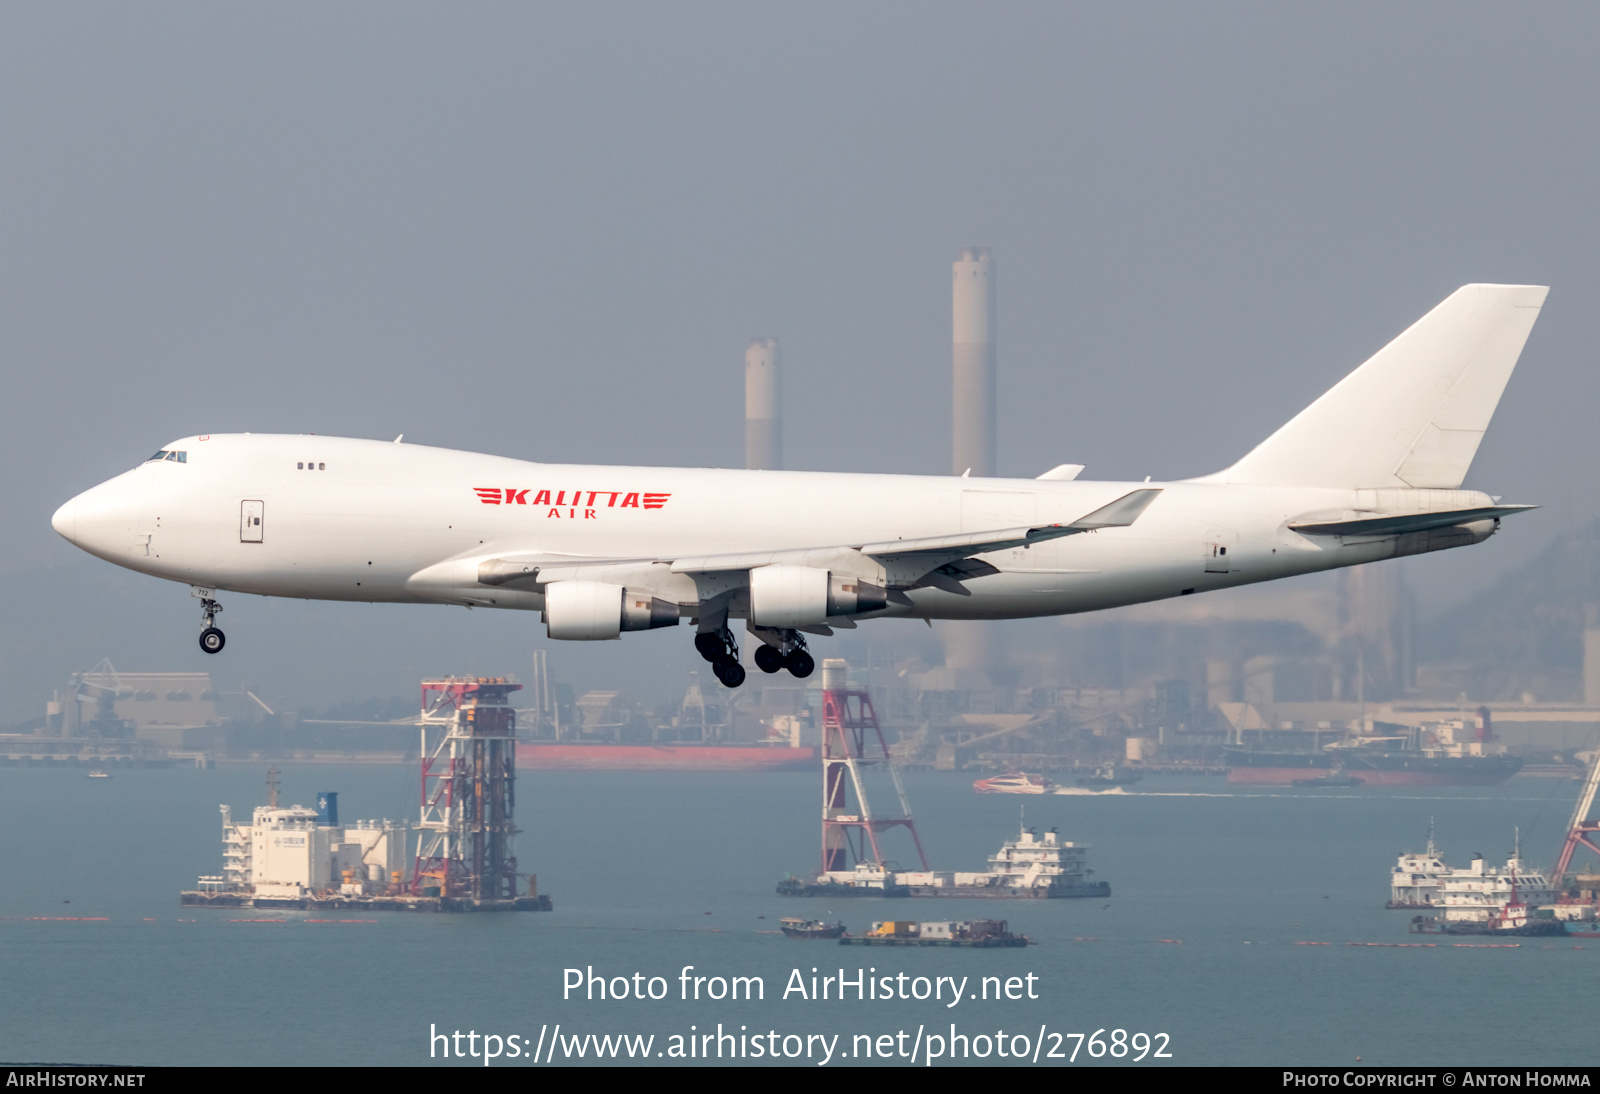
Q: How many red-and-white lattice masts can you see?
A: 3